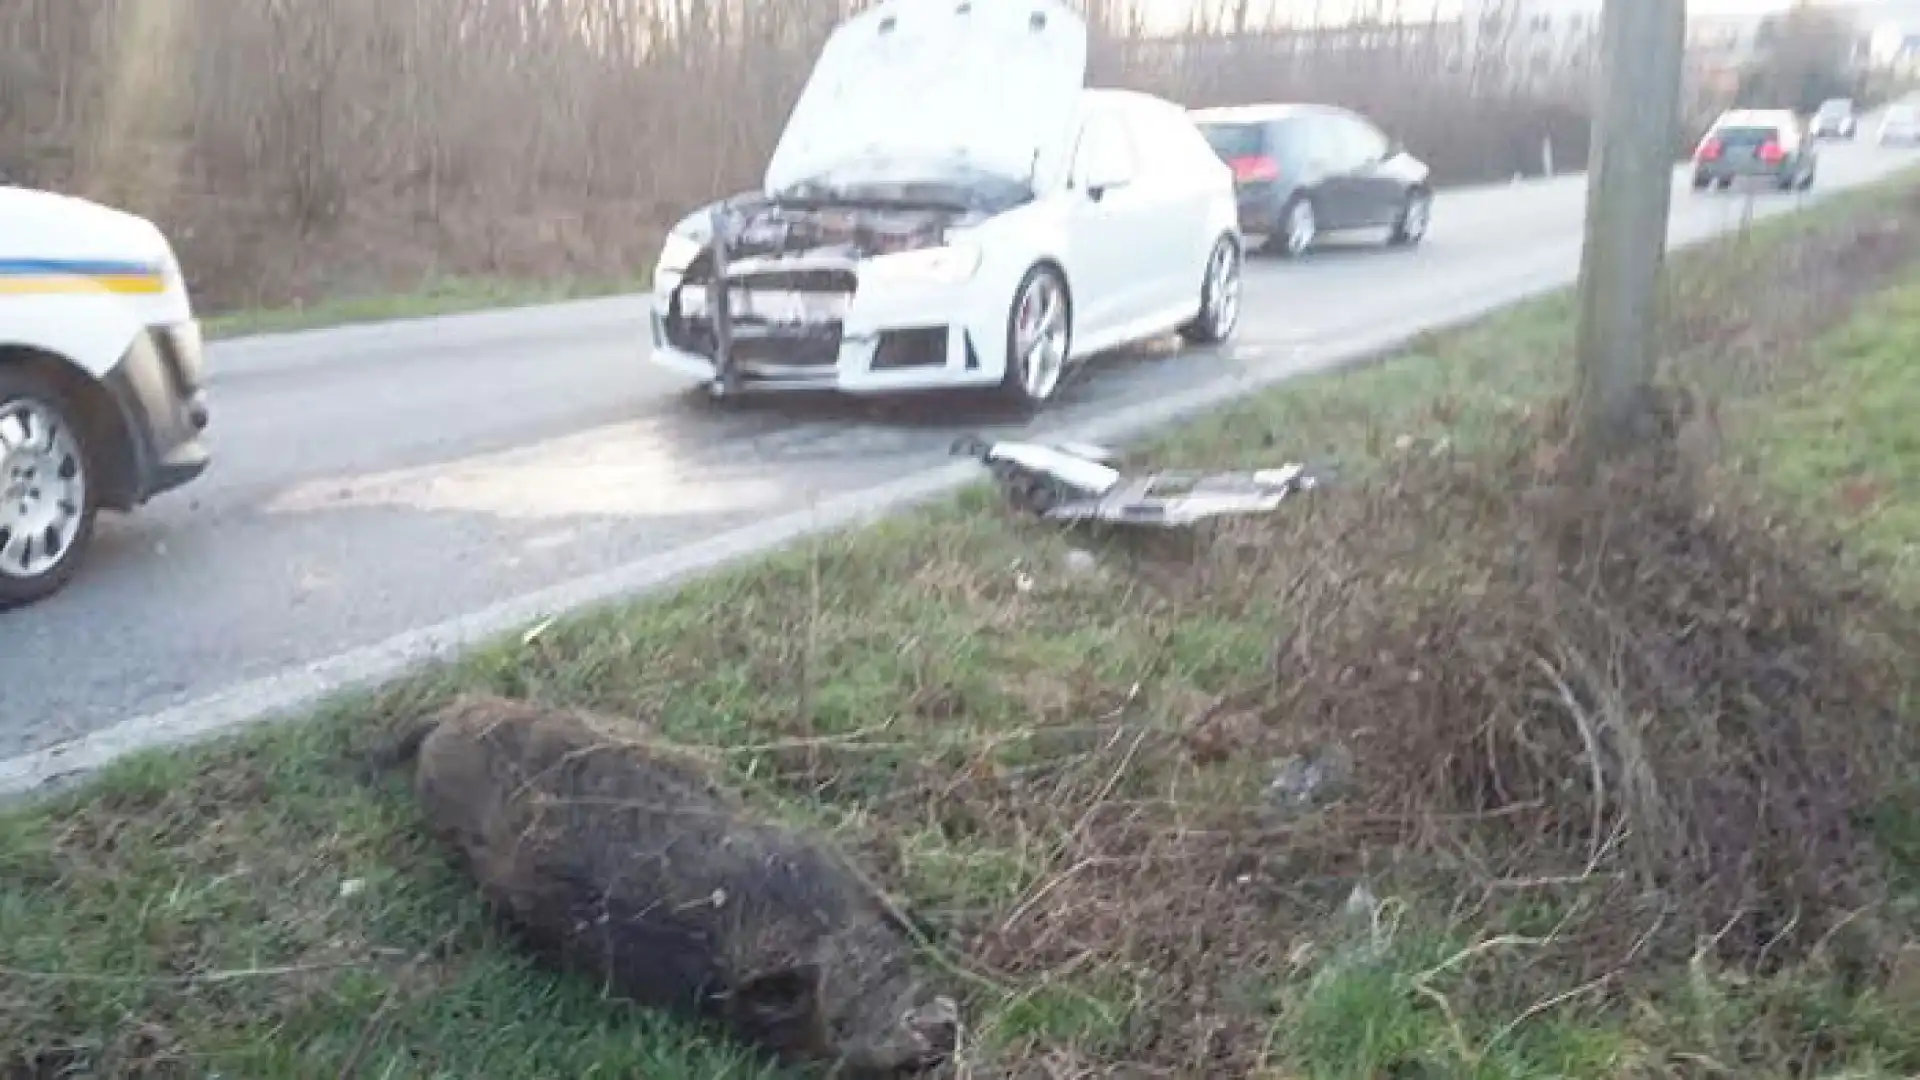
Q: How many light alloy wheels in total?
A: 5